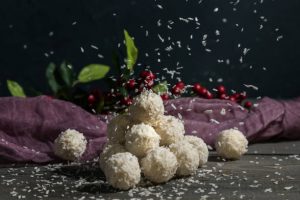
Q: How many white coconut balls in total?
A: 11